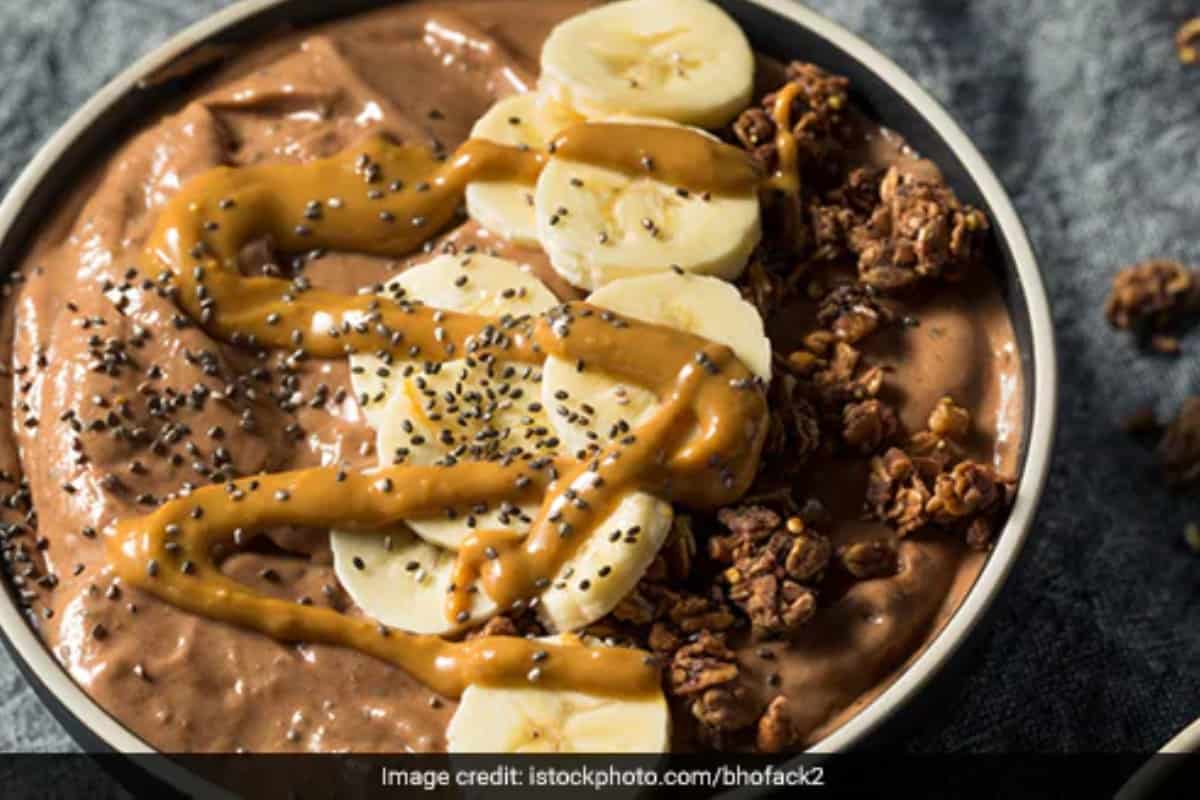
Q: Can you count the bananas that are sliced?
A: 9